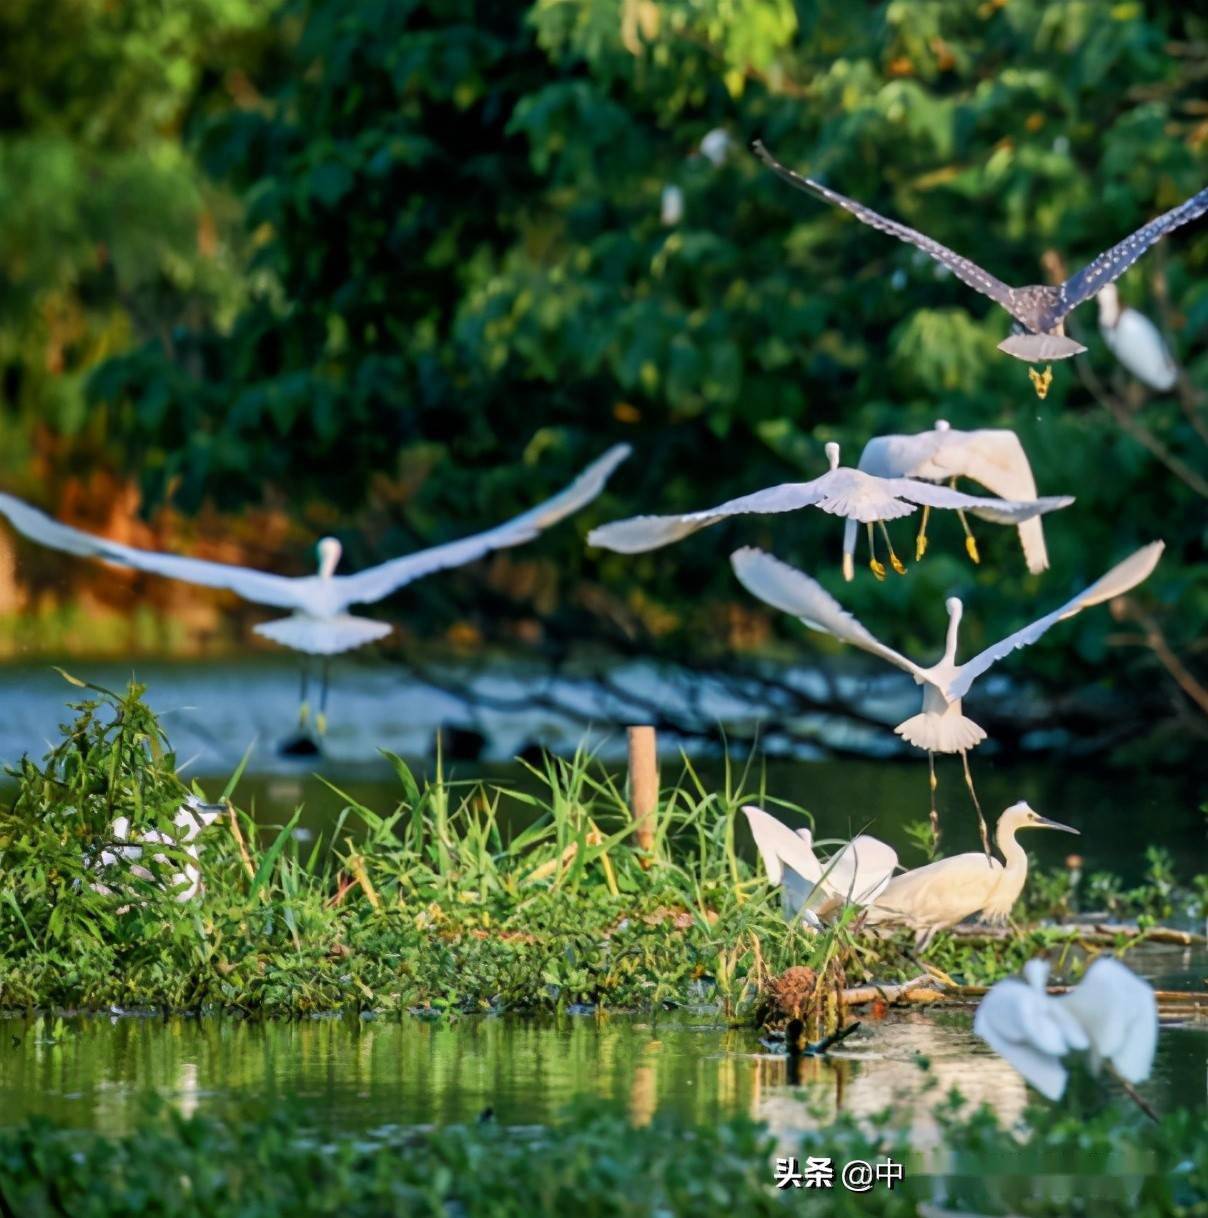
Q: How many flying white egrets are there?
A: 4